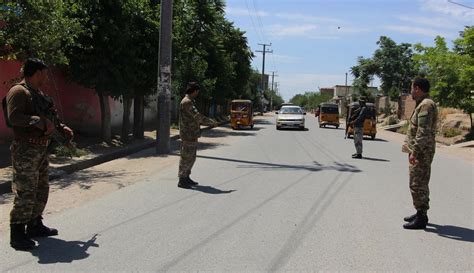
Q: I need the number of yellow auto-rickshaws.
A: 3